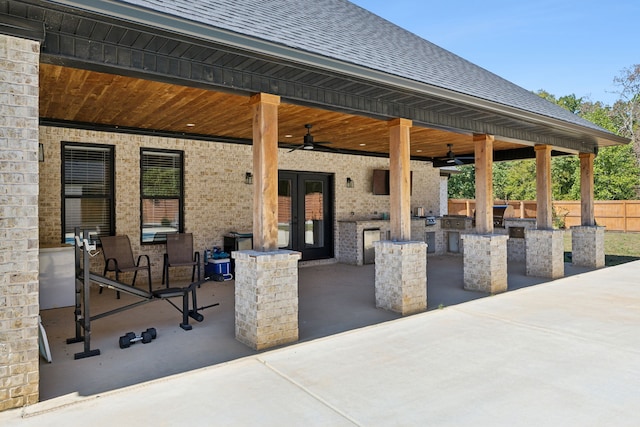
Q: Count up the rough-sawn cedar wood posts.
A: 5